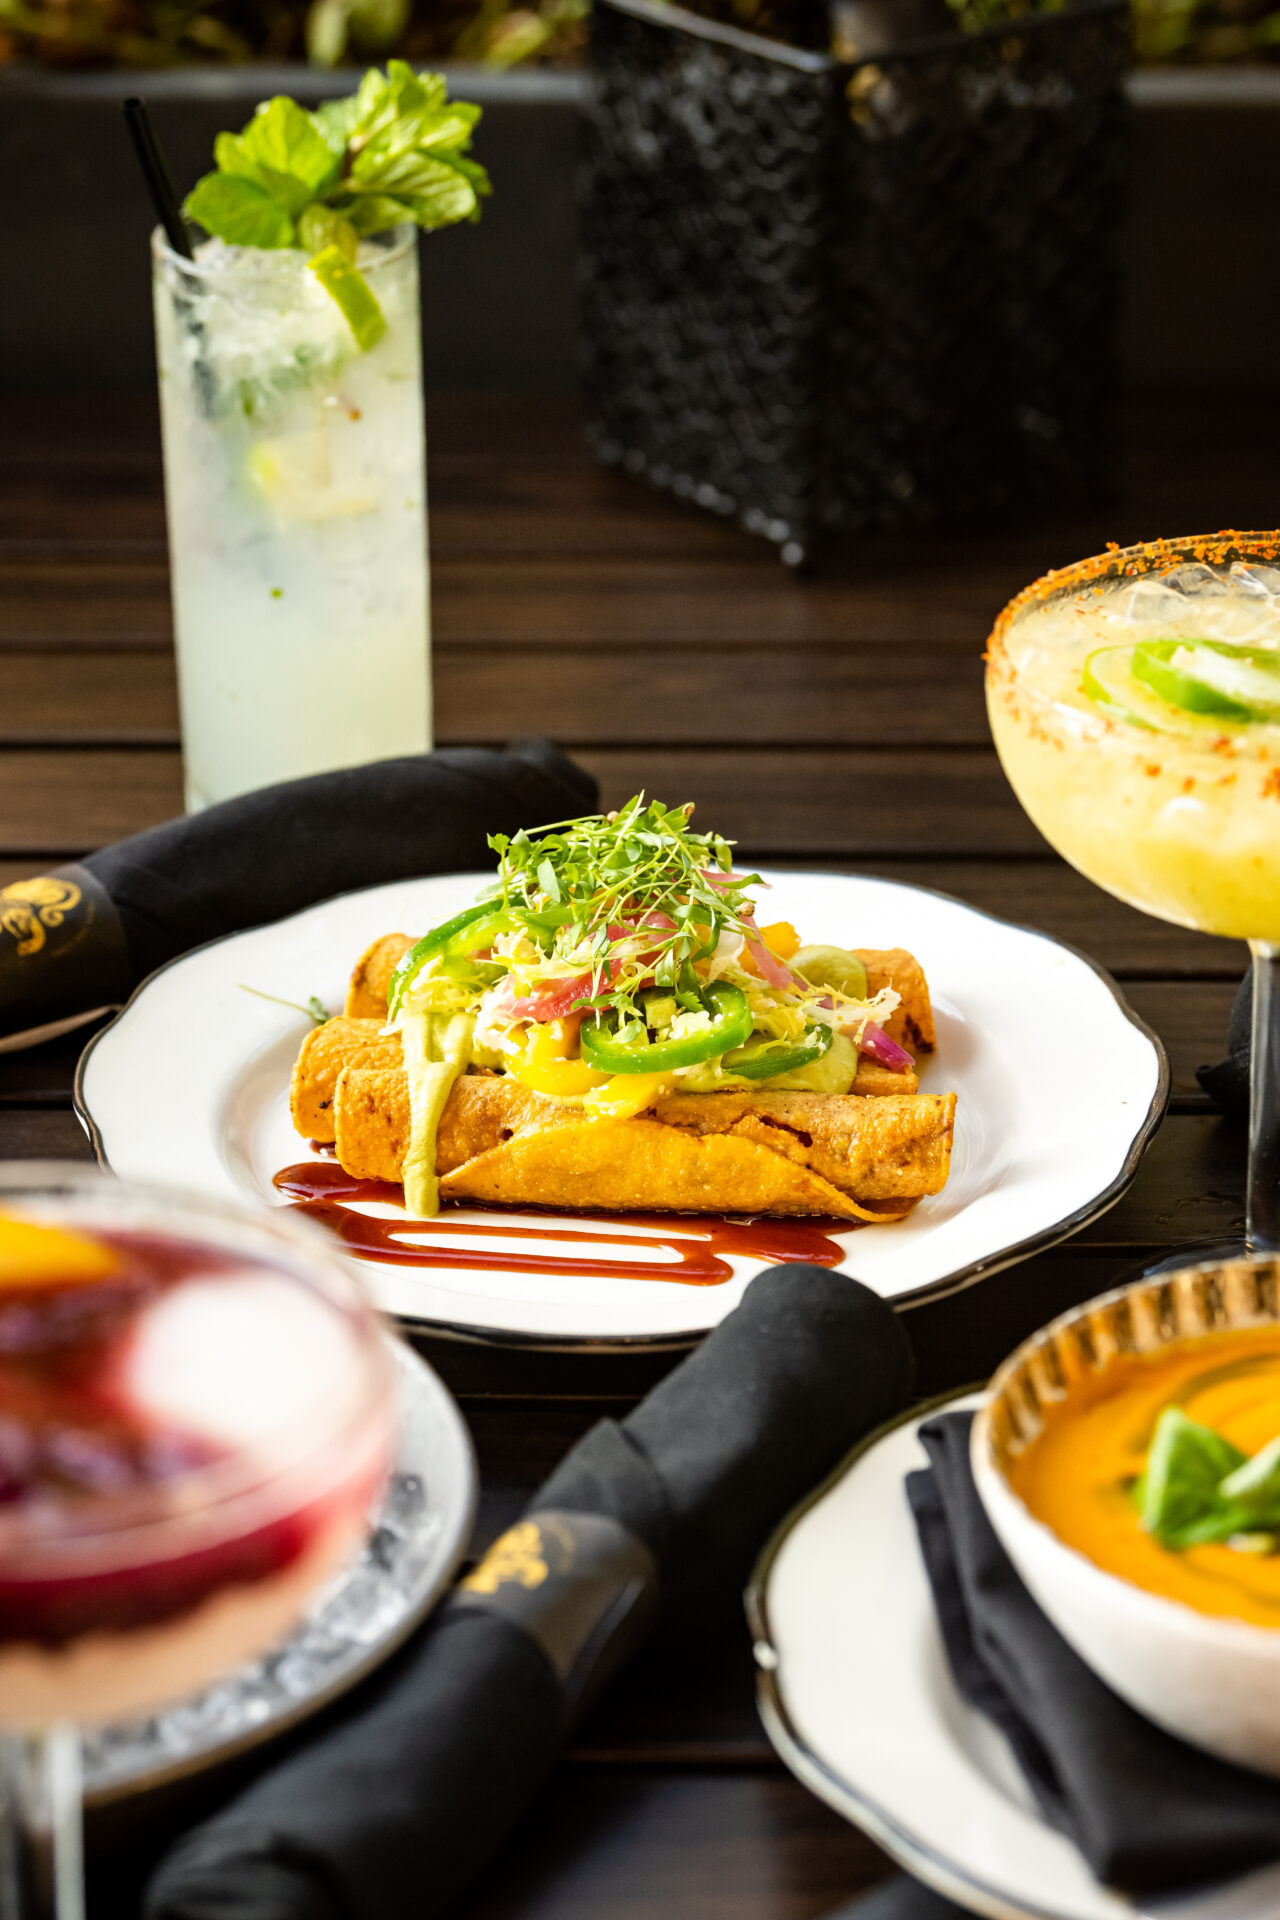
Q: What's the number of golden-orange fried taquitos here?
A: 3